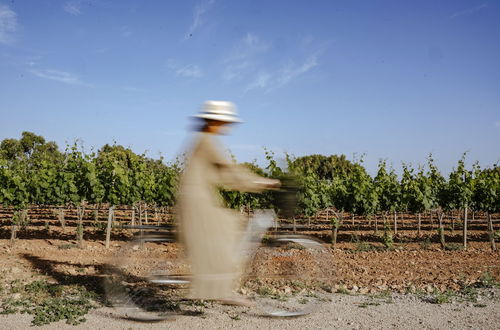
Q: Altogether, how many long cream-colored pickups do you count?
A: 0